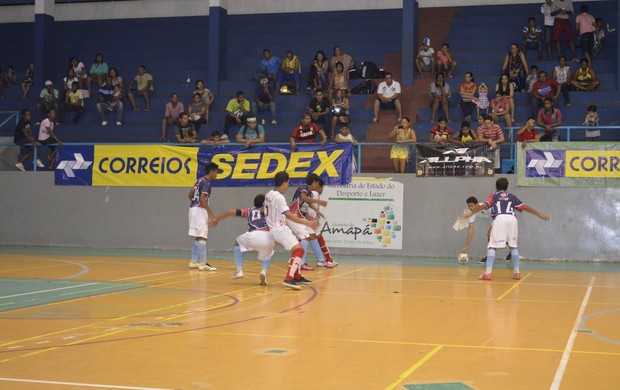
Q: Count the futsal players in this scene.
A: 7